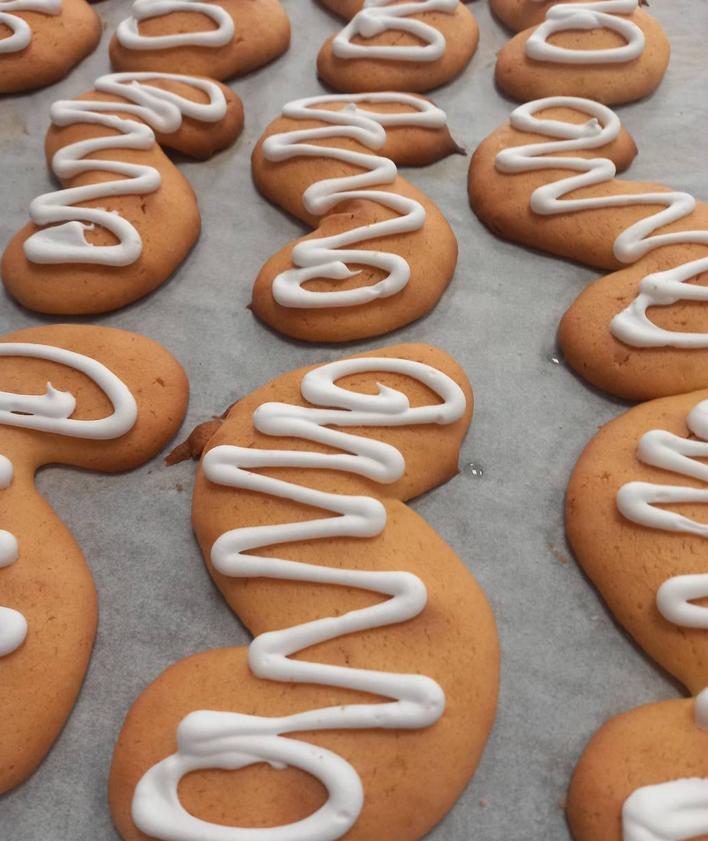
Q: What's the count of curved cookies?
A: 10